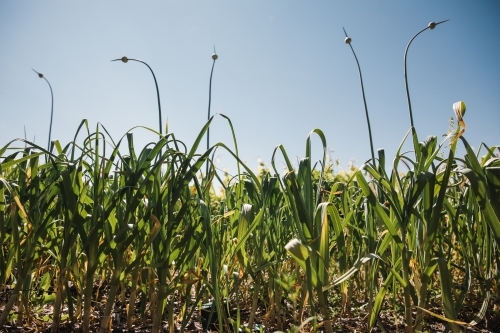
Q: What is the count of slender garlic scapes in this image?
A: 5